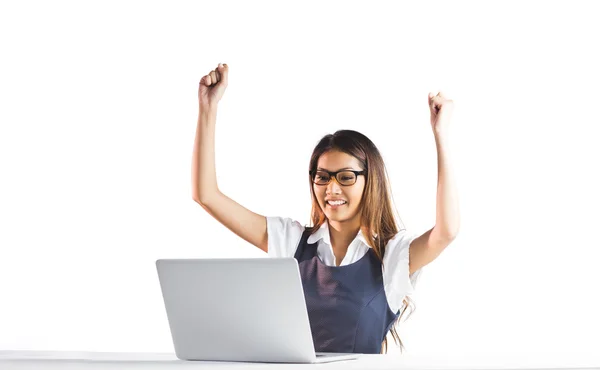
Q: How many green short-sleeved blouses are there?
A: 0